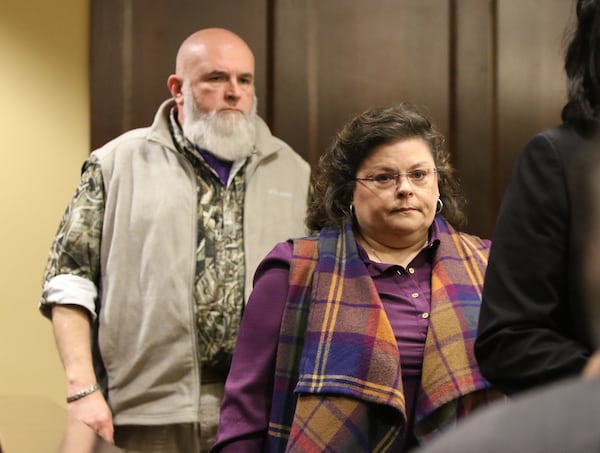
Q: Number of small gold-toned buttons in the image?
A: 3